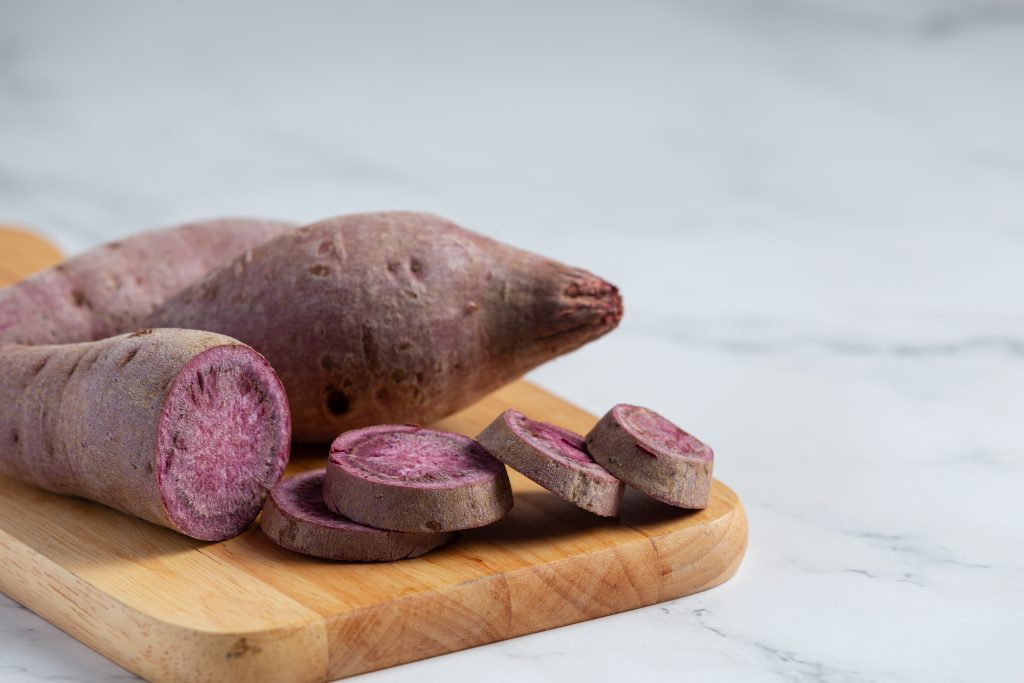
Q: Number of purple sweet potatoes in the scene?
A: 3